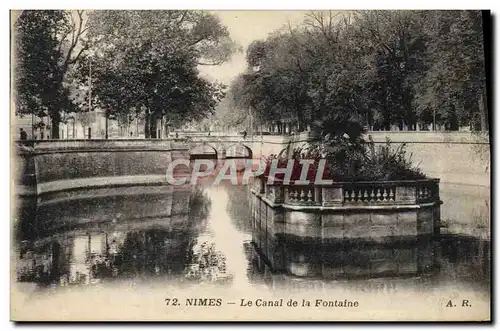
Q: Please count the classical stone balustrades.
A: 1